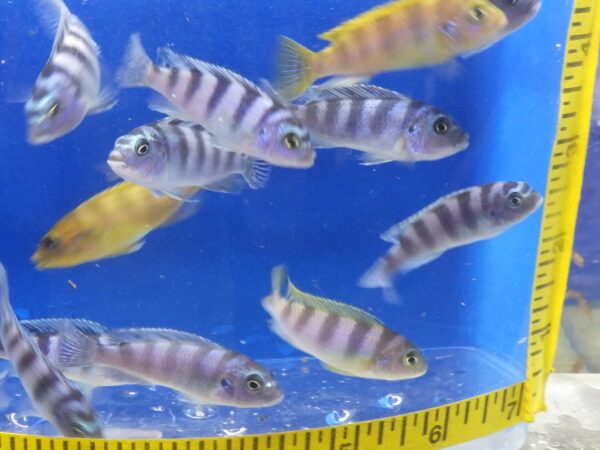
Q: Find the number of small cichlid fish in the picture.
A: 12